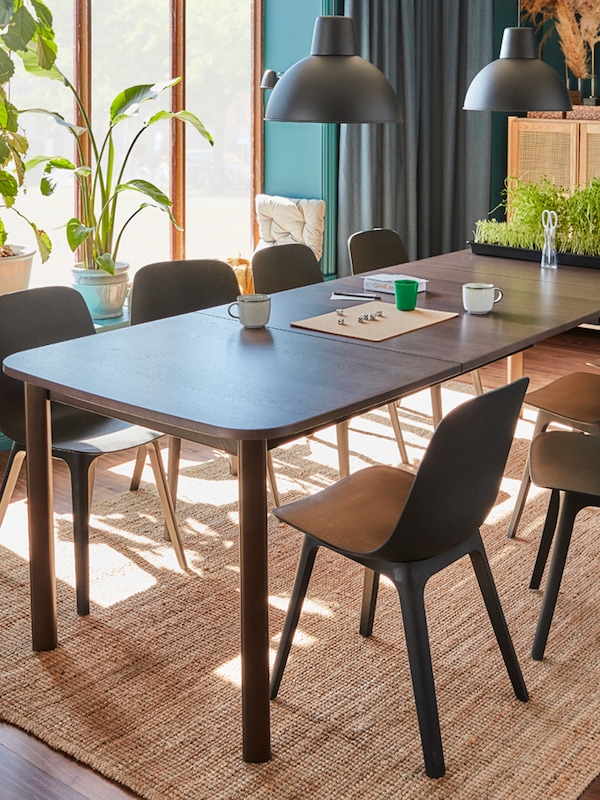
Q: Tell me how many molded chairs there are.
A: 7